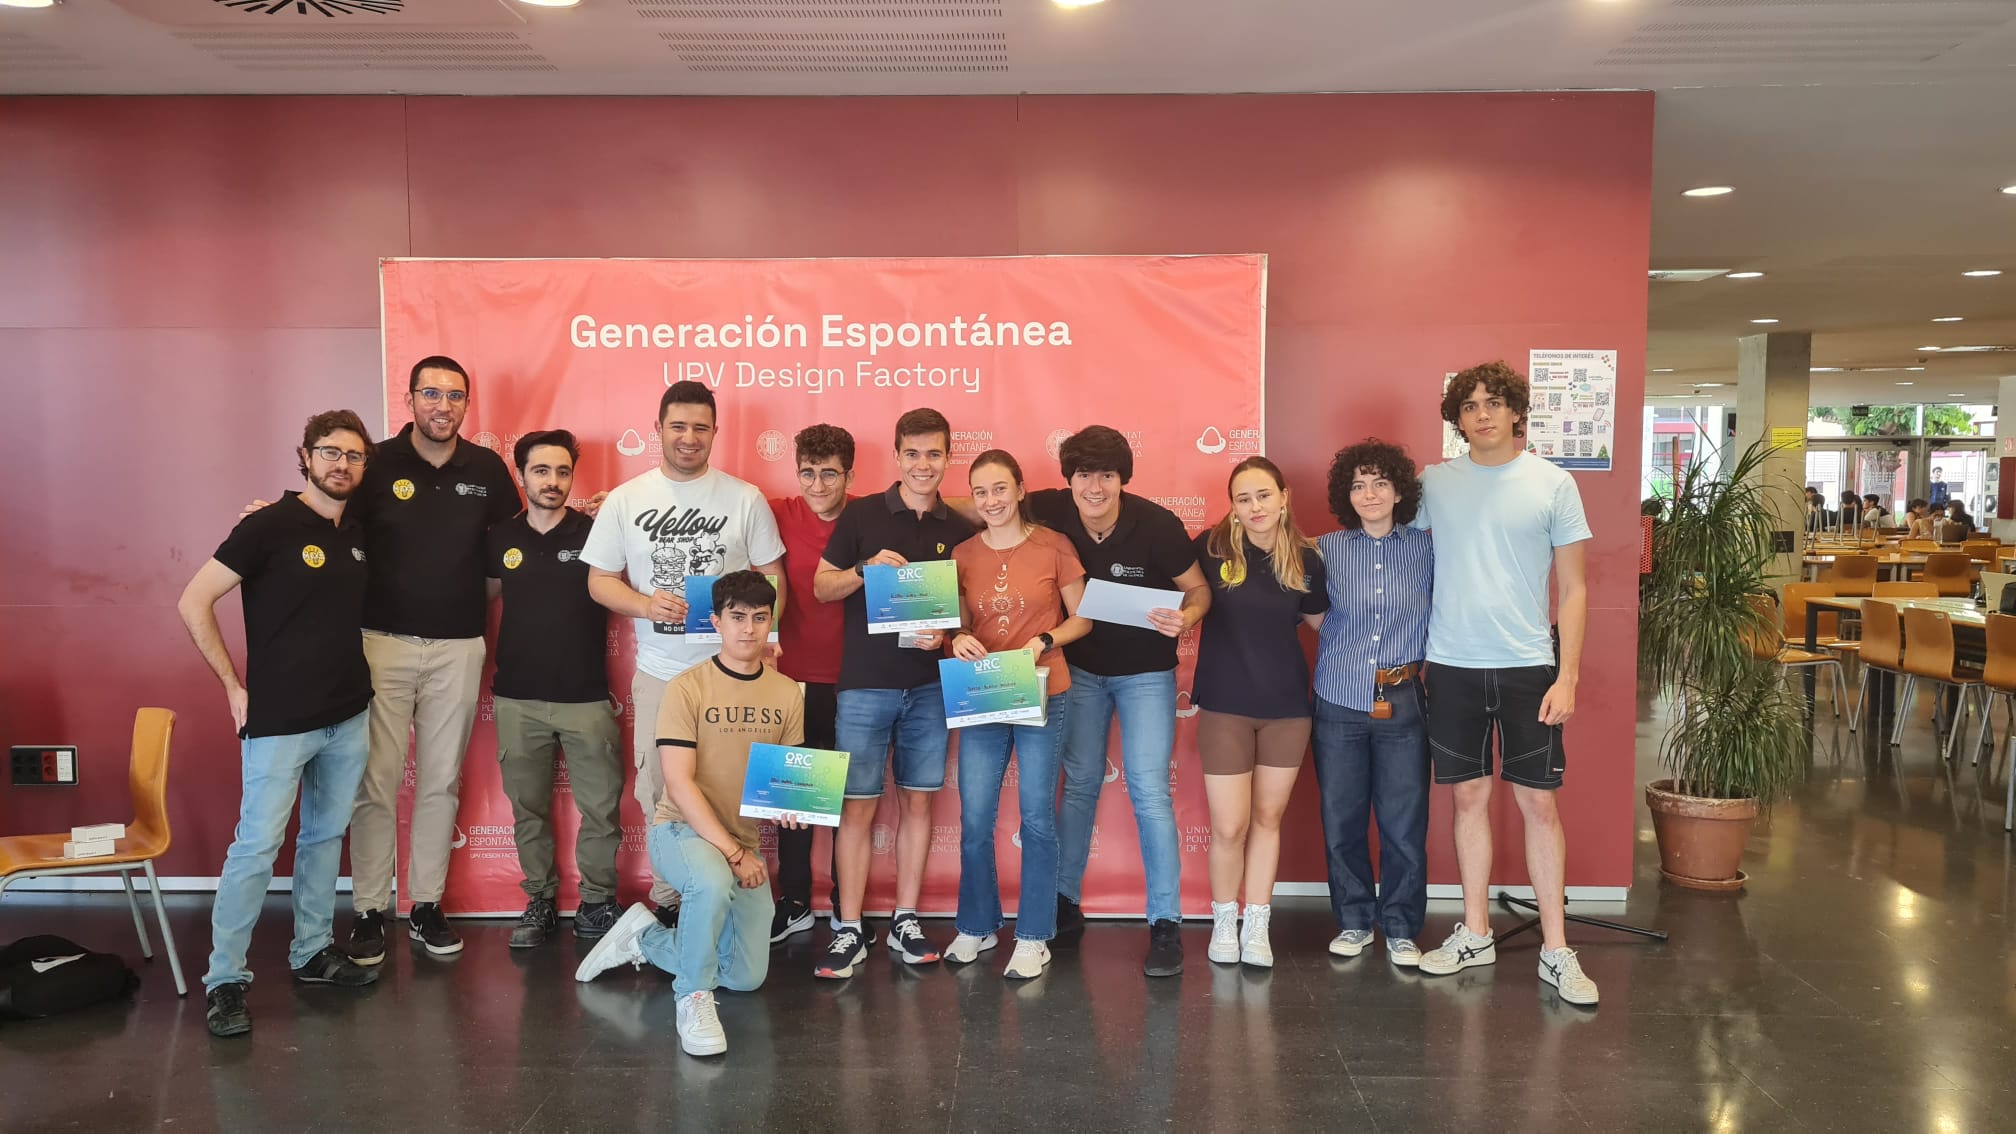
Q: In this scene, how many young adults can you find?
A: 12